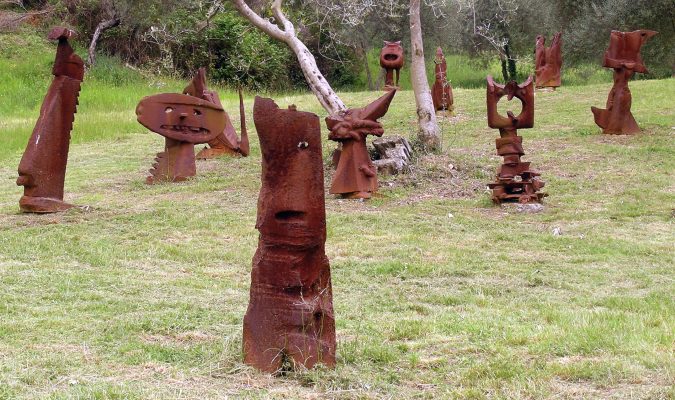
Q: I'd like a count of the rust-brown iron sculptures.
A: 10